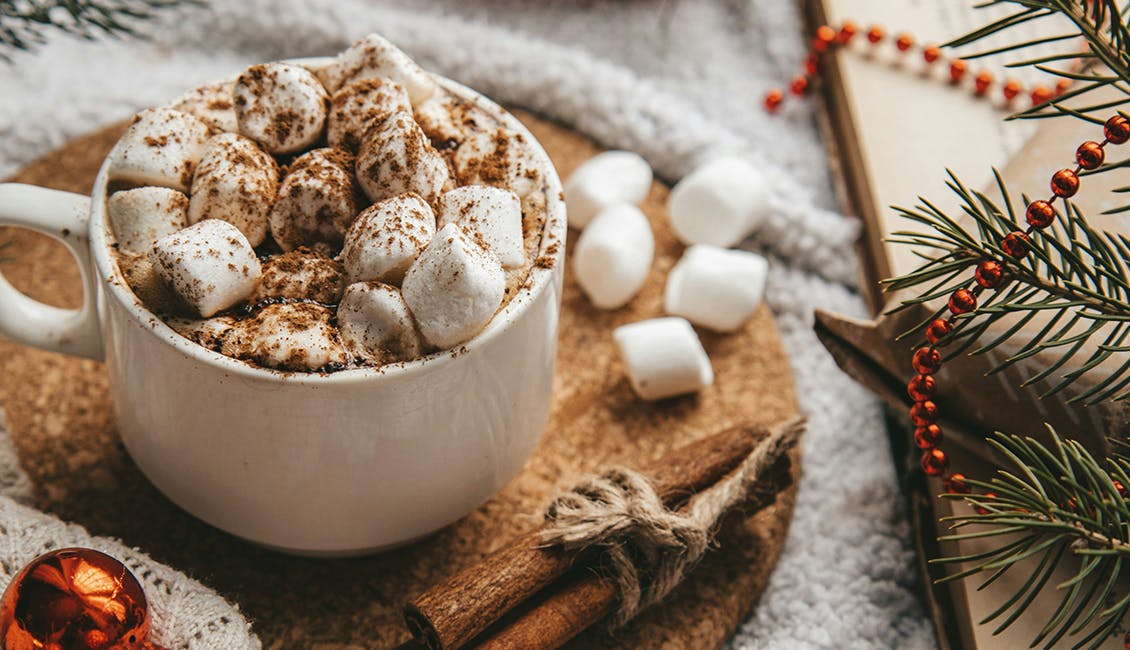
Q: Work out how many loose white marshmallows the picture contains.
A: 5